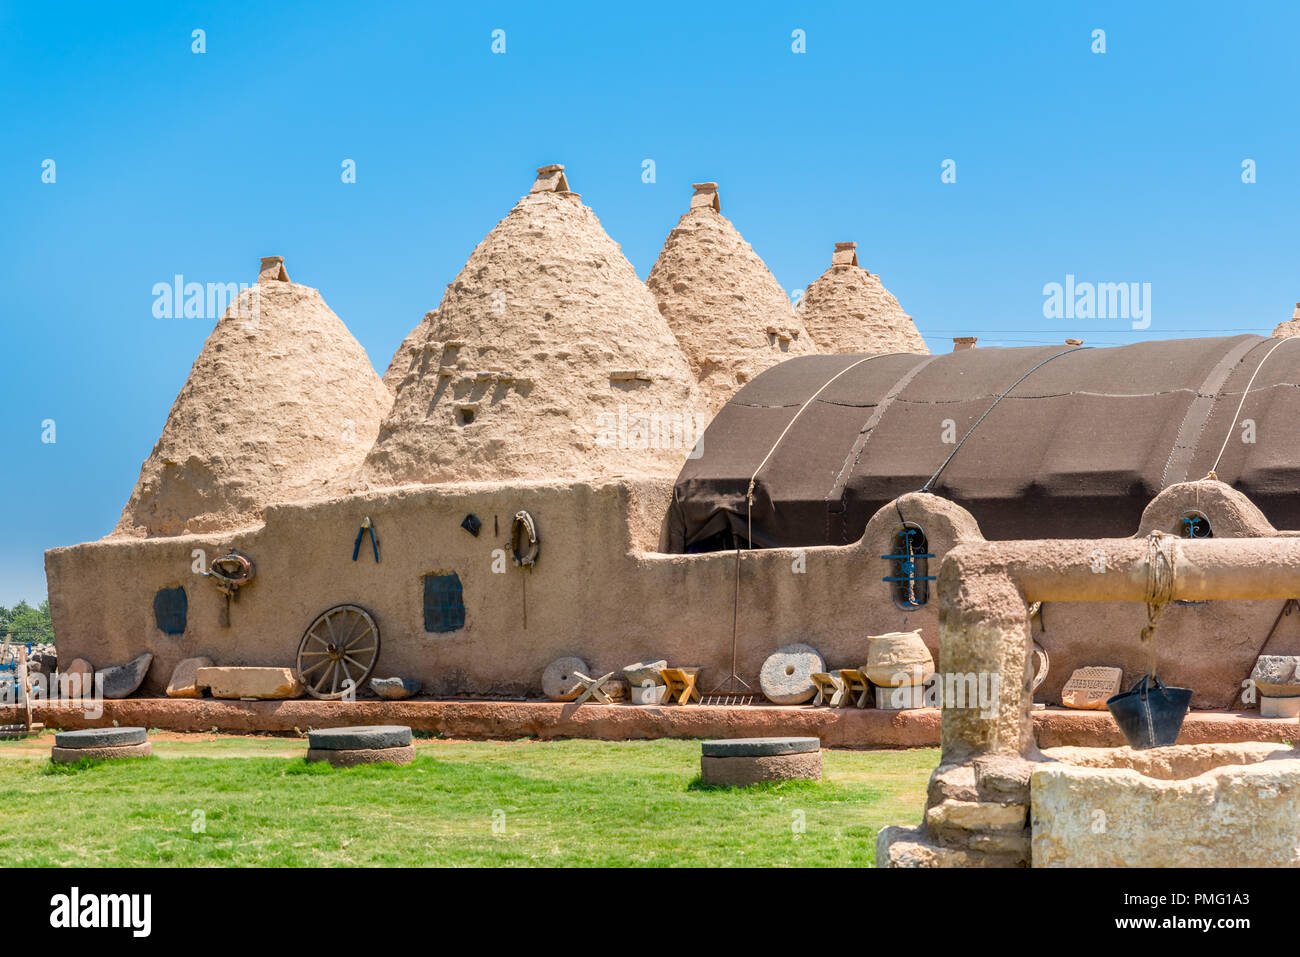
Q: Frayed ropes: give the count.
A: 1